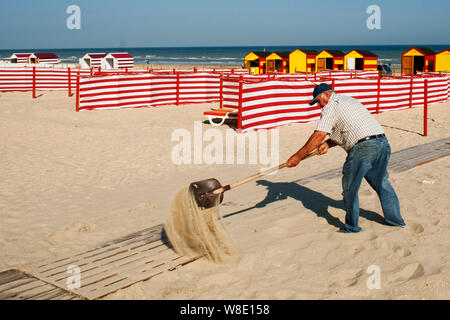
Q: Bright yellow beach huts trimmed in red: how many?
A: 7